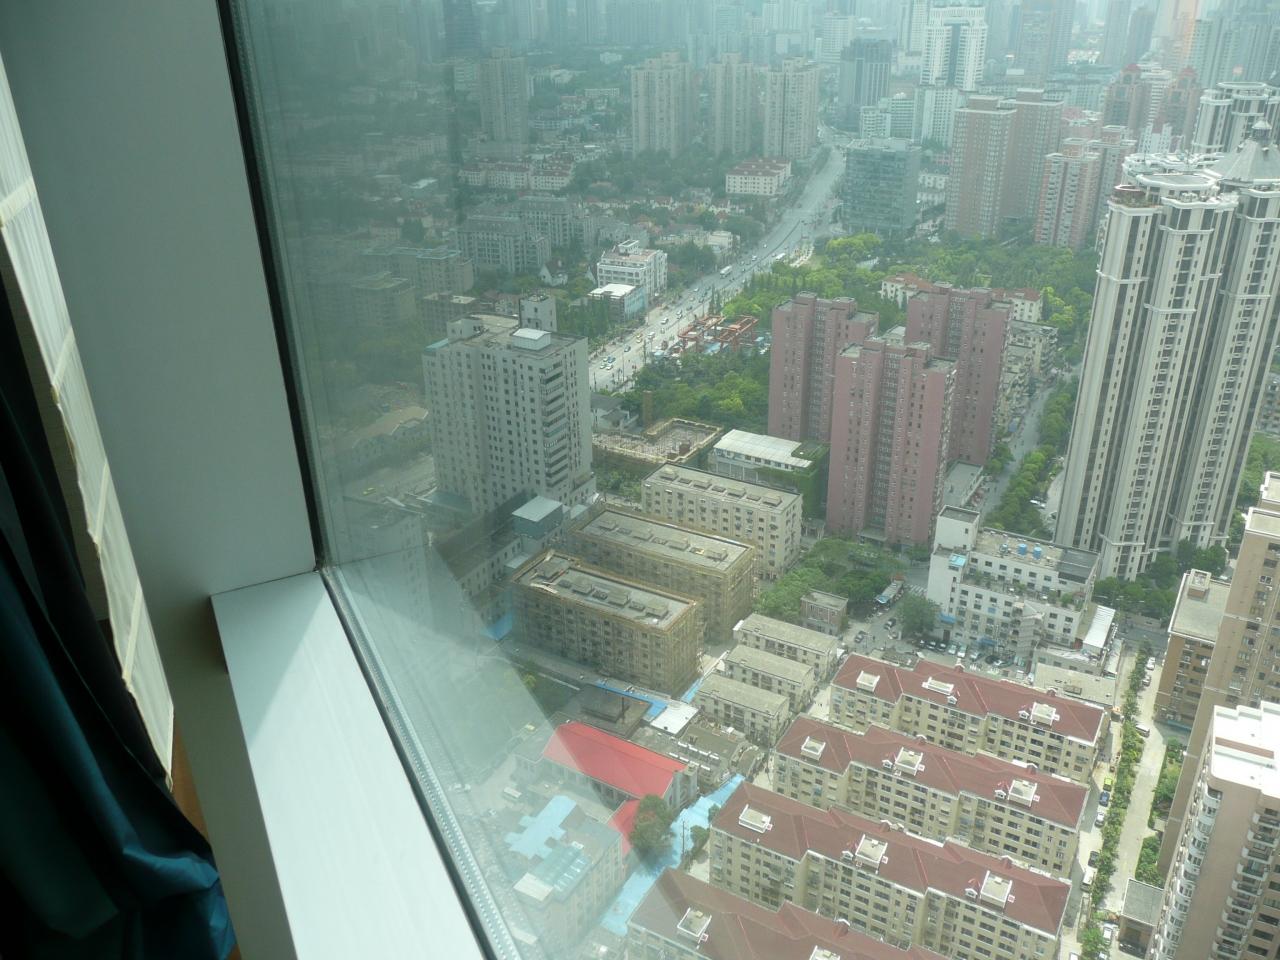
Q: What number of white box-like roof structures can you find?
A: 11